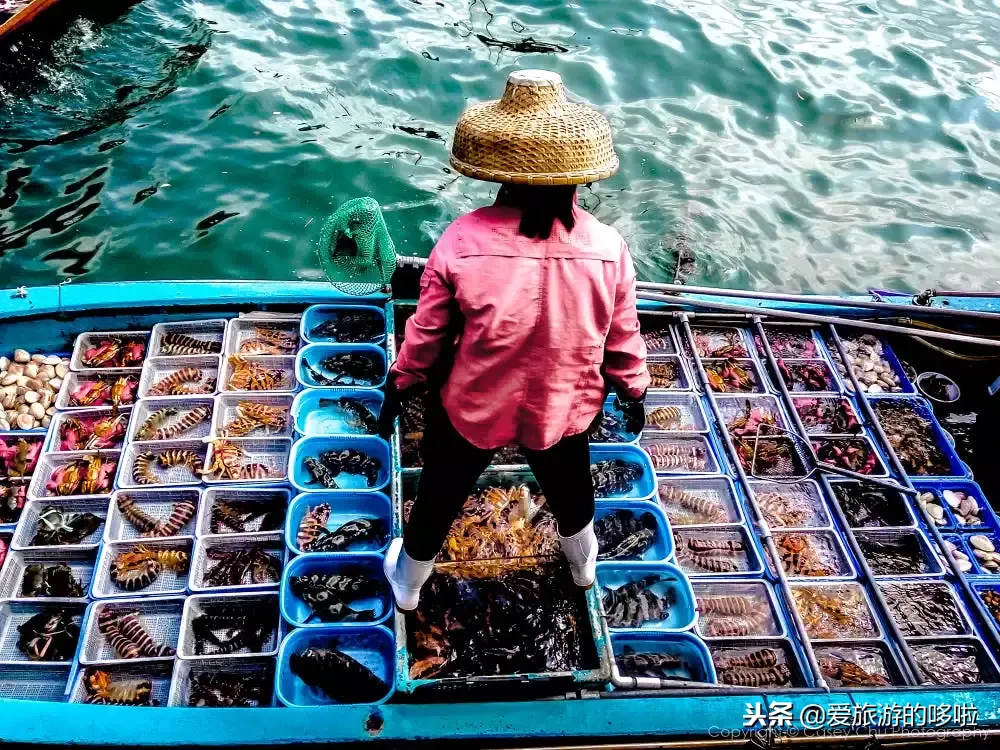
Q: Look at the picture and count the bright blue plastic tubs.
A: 12